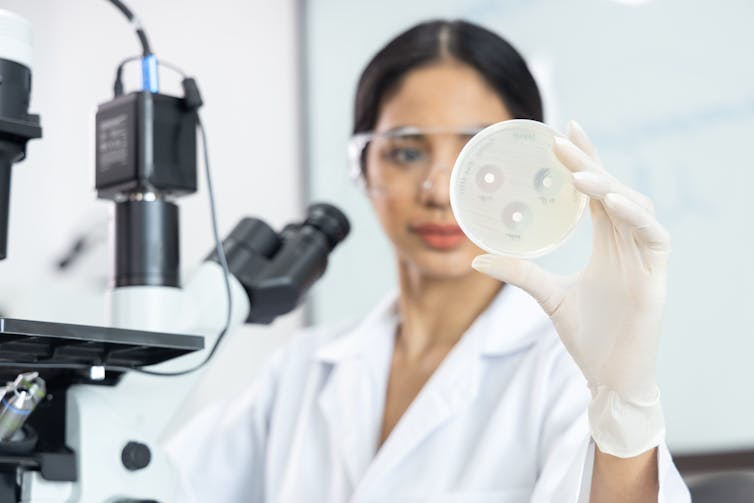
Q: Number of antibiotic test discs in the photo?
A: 3